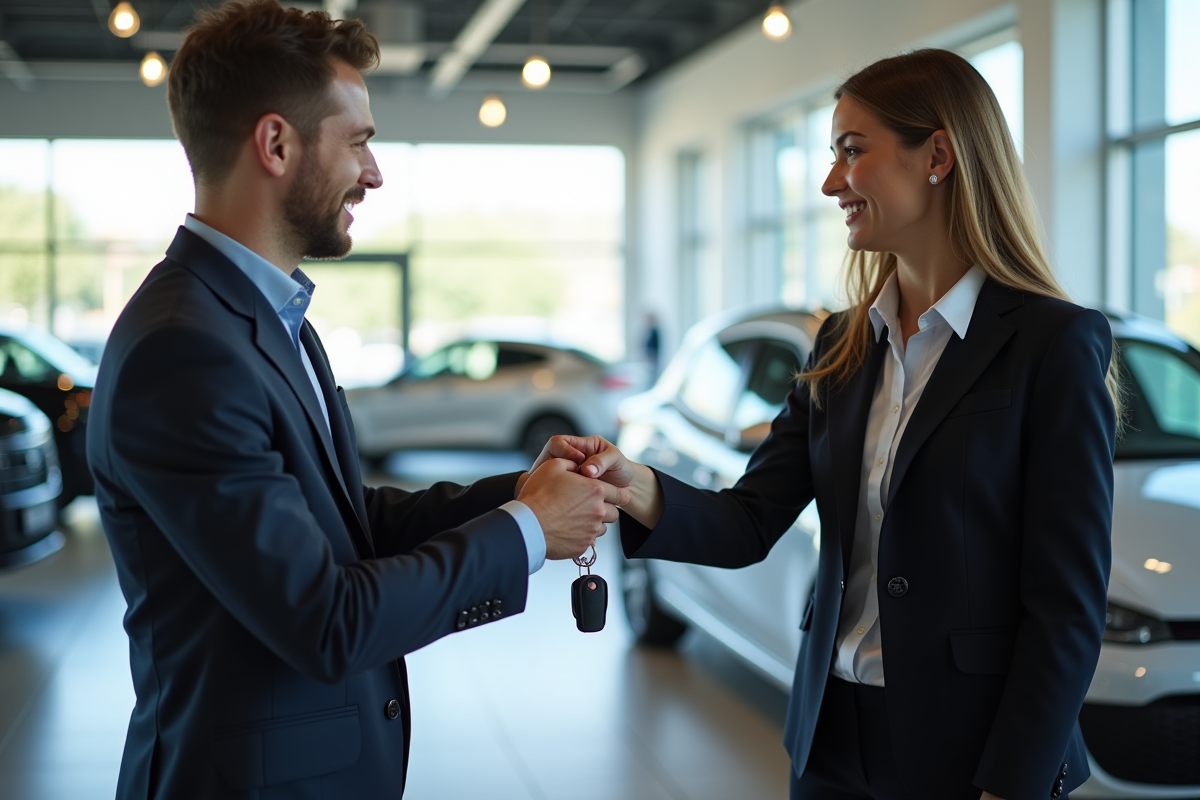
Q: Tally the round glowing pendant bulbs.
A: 5